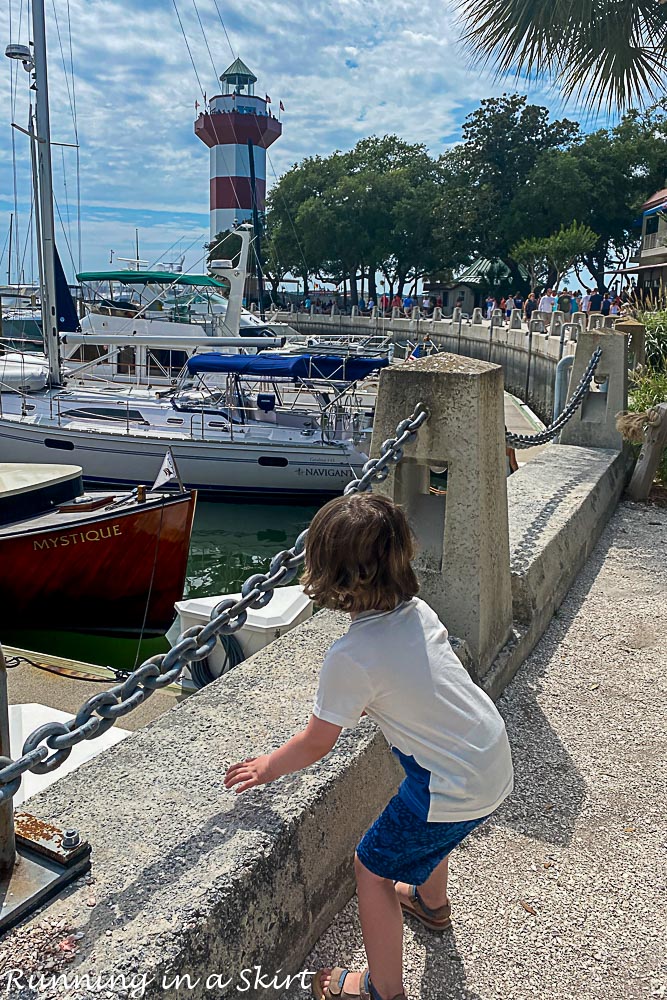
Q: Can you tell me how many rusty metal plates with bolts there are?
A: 1